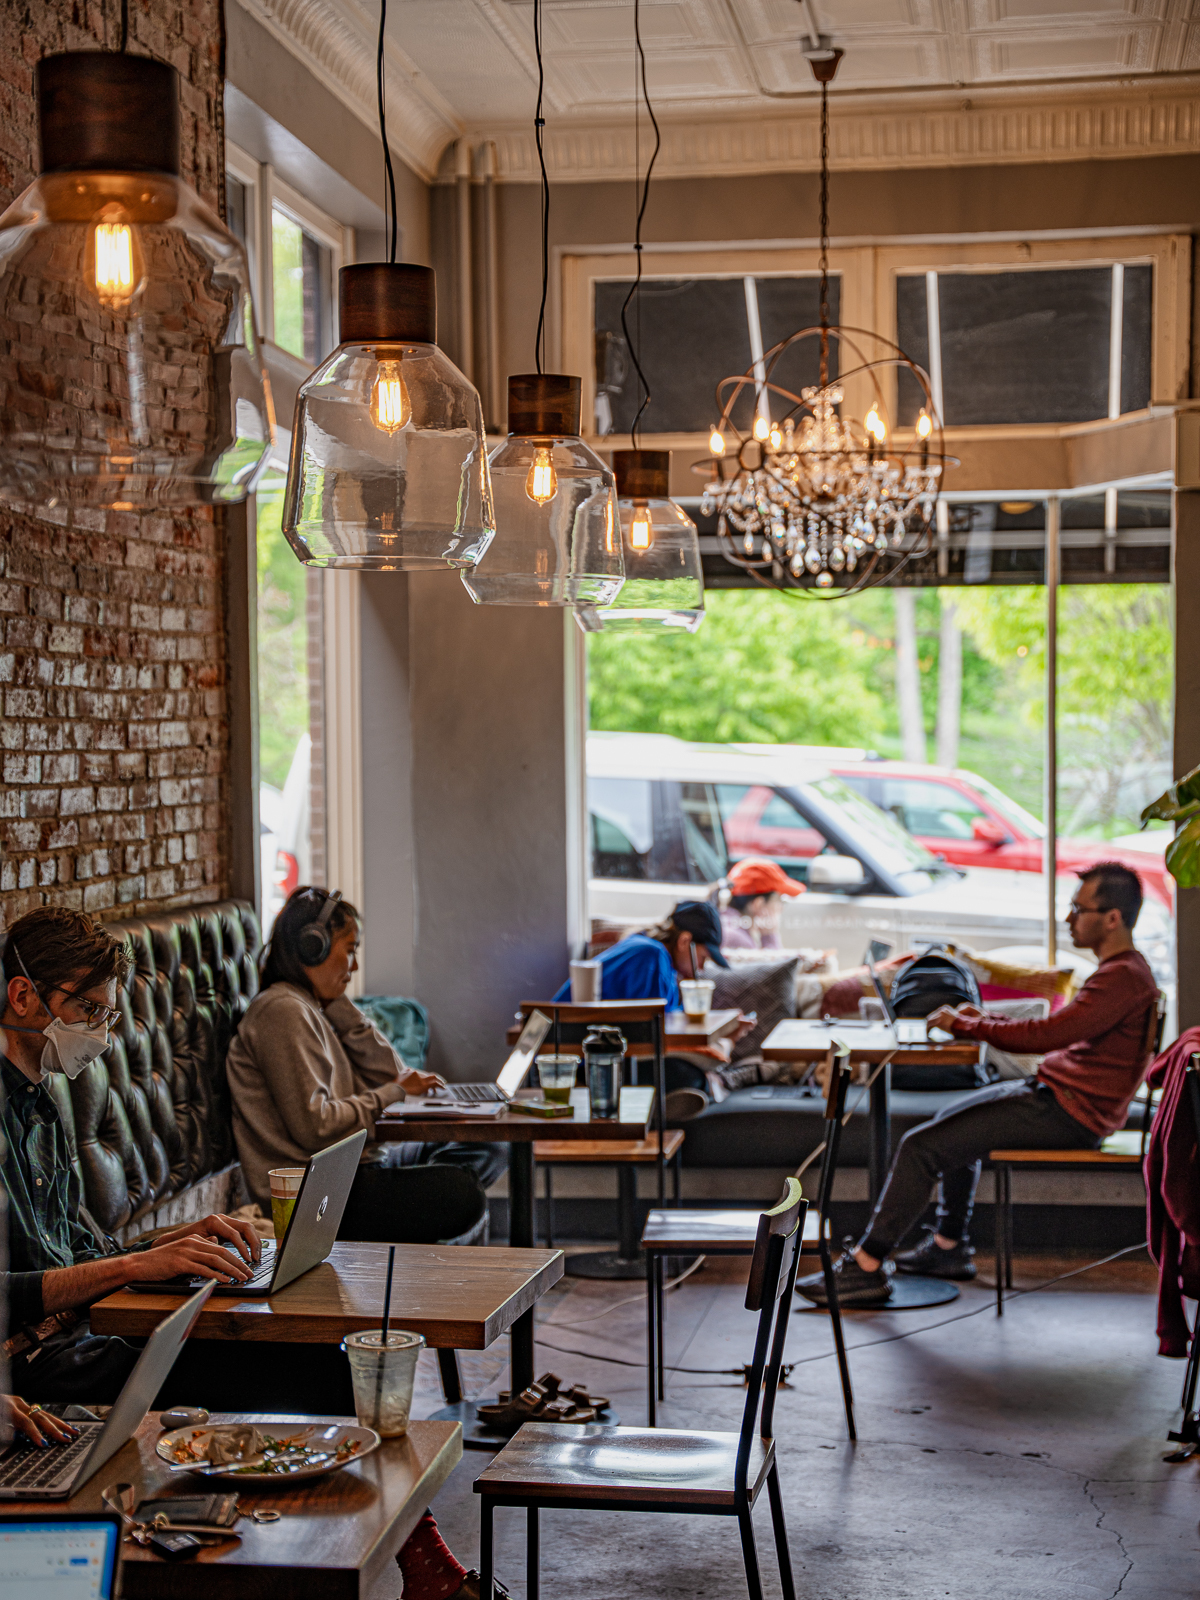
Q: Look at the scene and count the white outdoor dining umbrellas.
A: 0